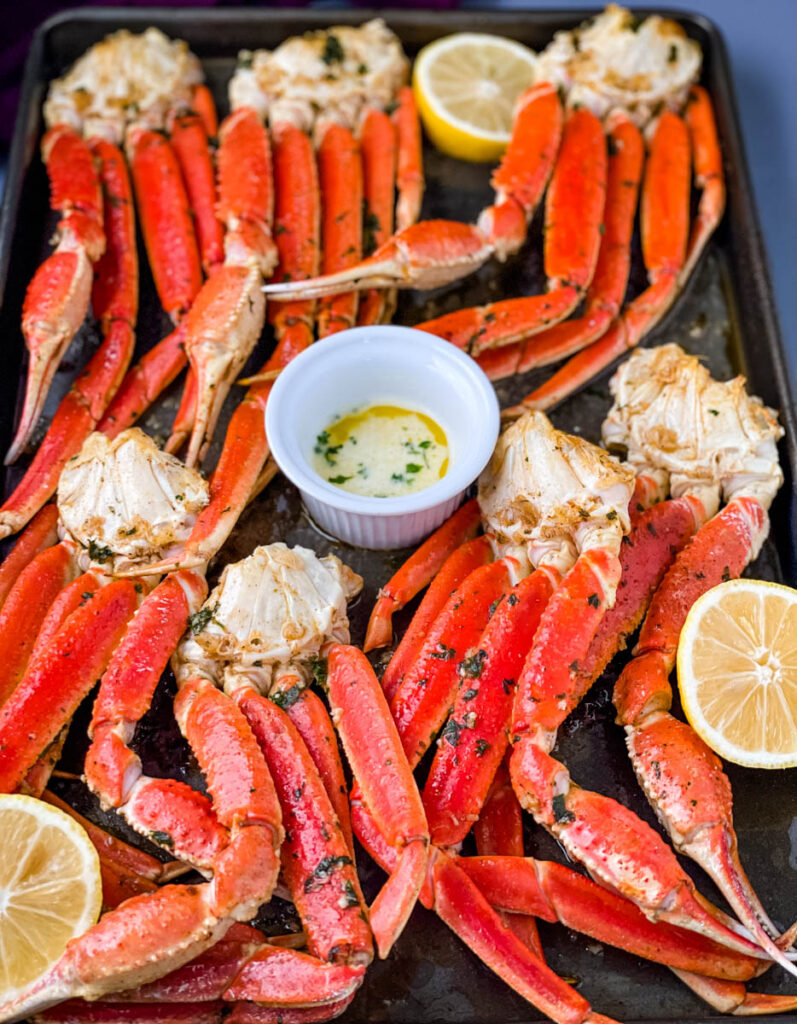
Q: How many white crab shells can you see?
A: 7